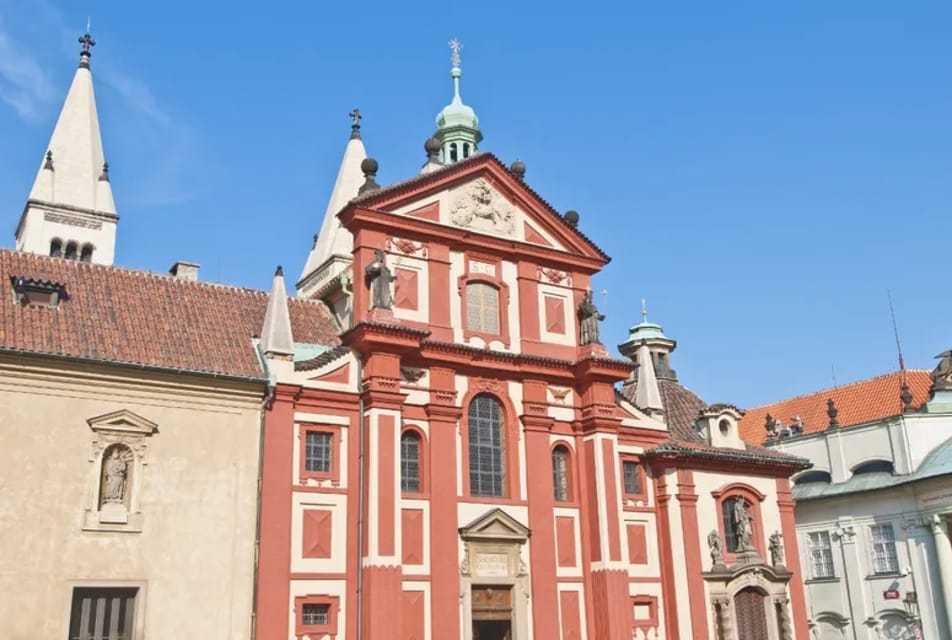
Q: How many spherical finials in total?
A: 4